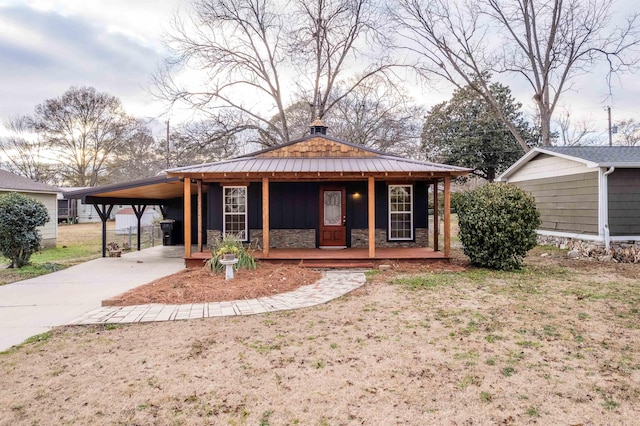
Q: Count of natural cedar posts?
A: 6